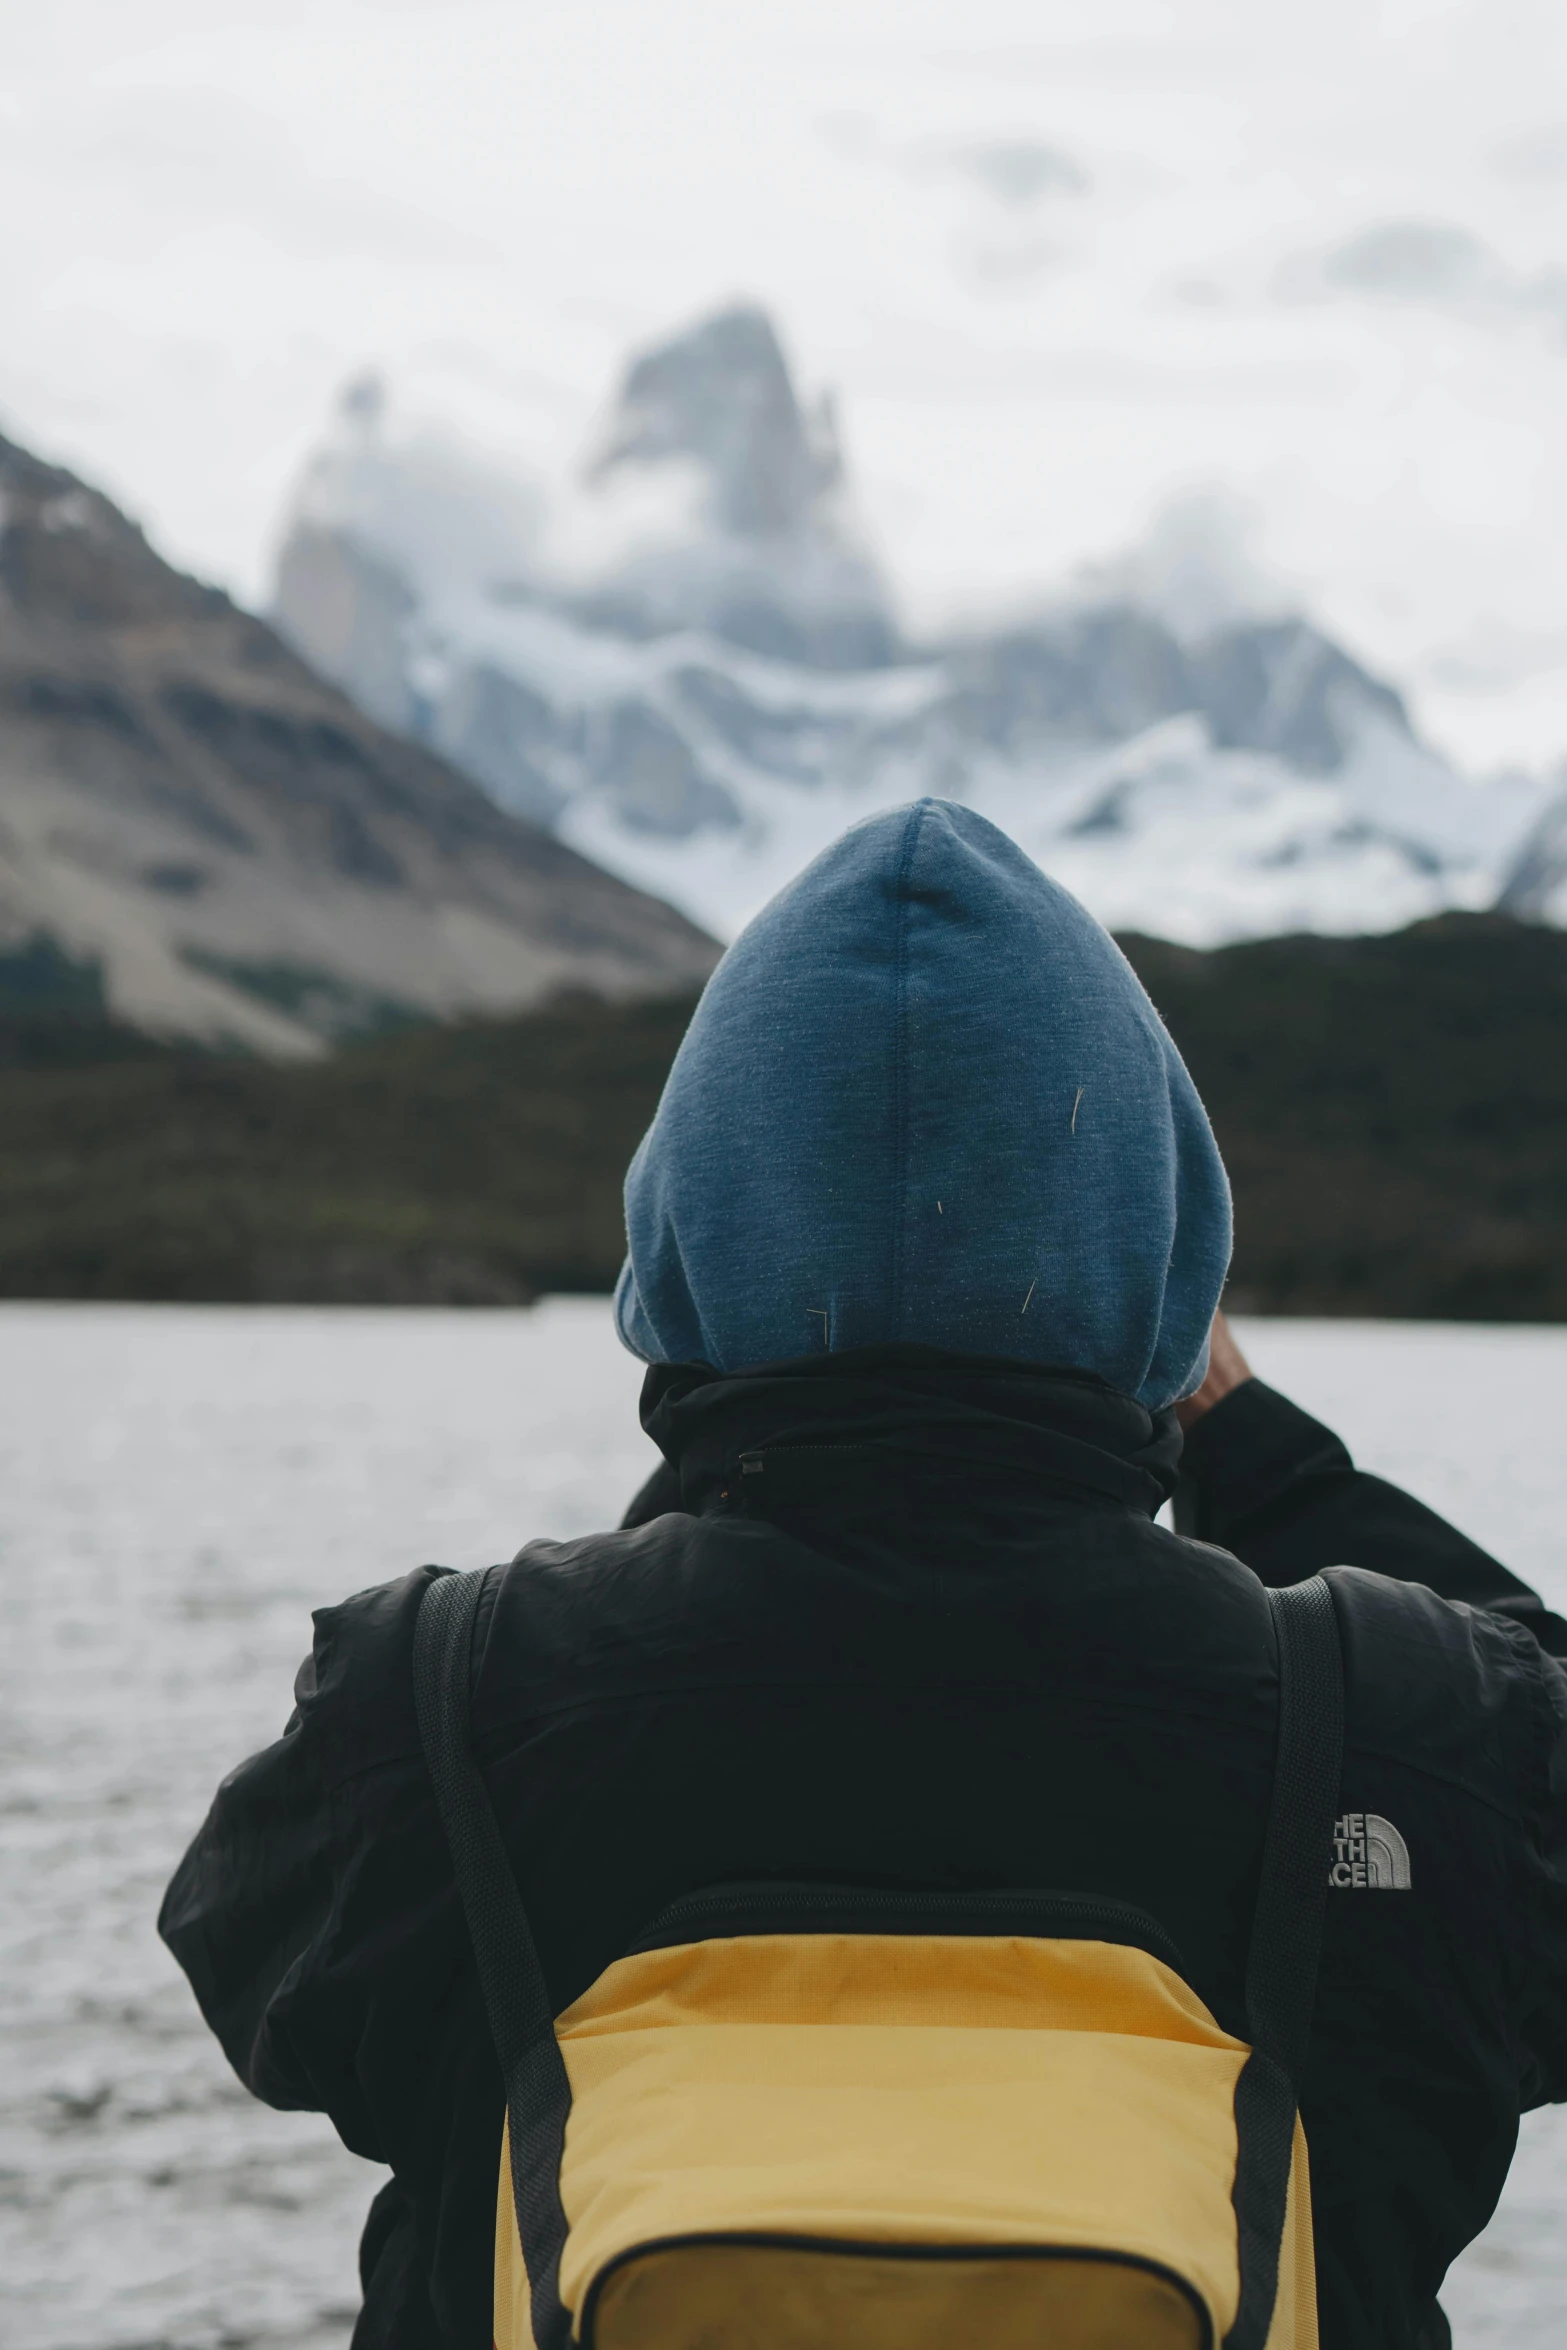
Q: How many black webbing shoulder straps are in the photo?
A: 2